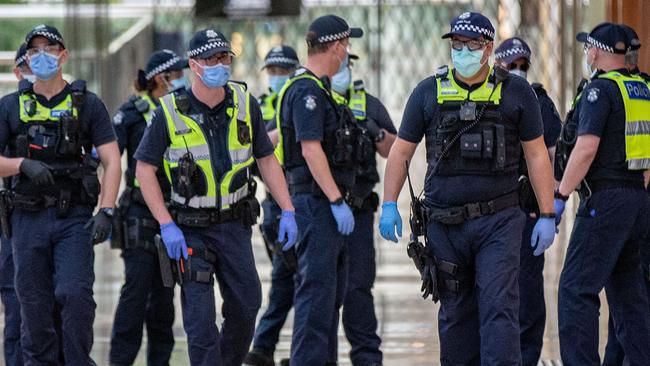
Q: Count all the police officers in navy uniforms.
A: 11